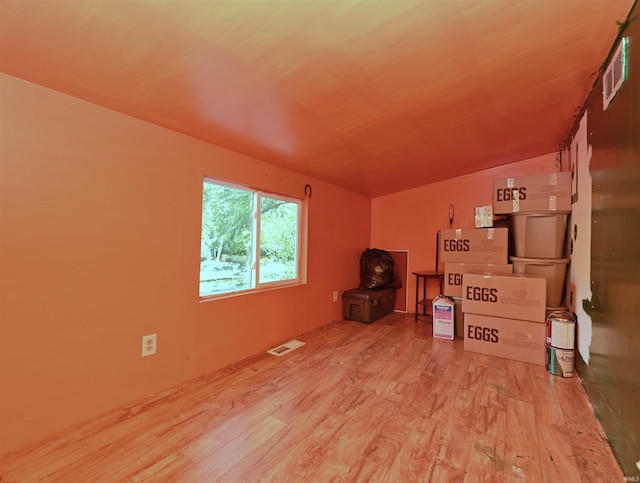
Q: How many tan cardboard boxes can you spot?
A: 5